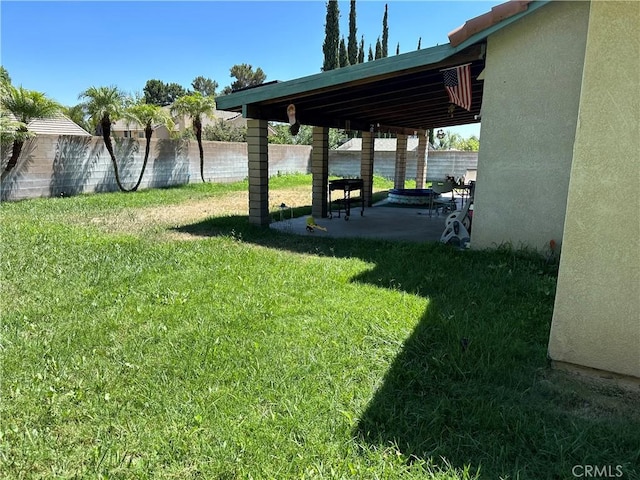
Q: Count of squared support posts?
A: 5